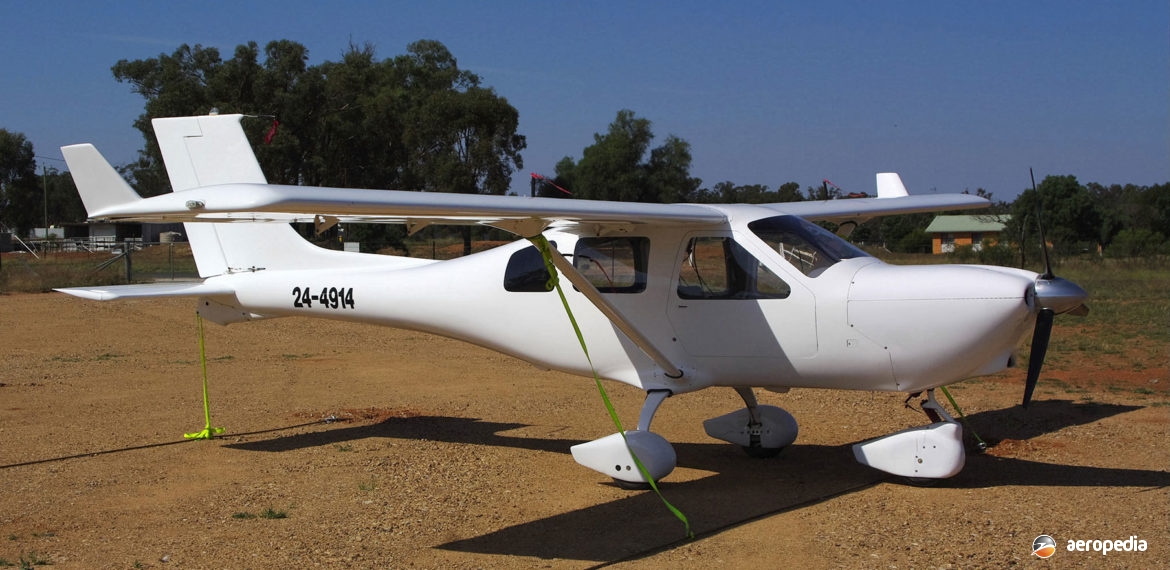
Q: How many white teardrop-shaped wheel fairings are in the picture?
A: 3